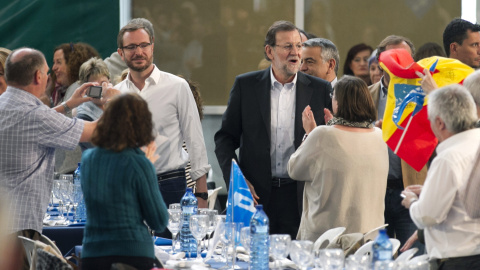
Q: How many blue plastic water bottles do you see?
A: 4